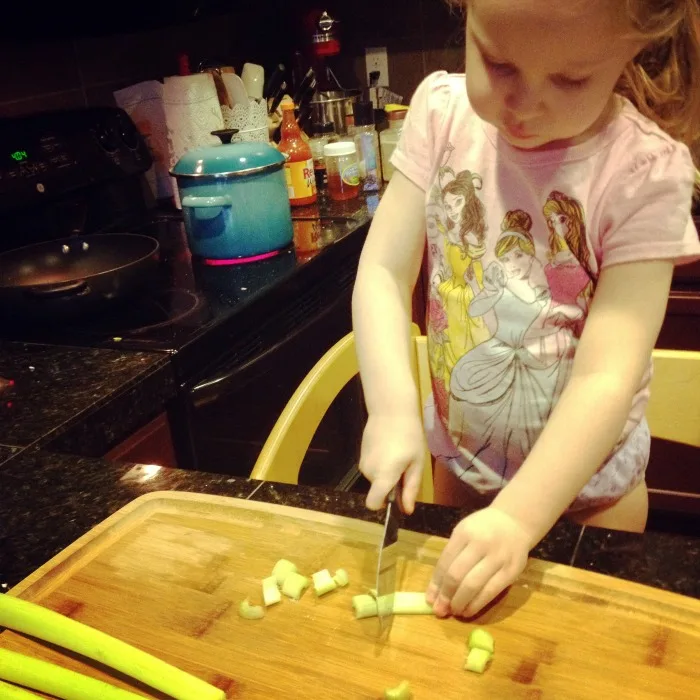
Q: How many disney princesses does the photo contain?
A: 3